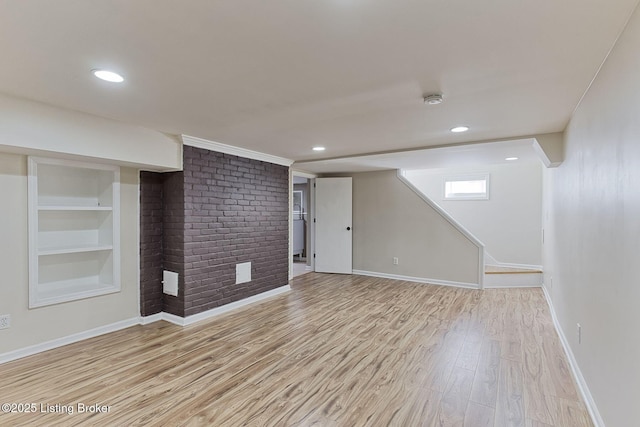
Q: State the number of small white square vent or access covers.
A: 2